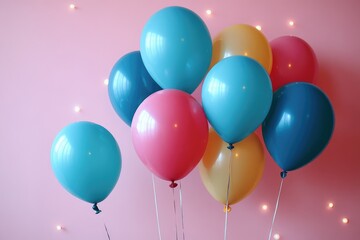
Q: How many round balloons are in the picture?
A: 9